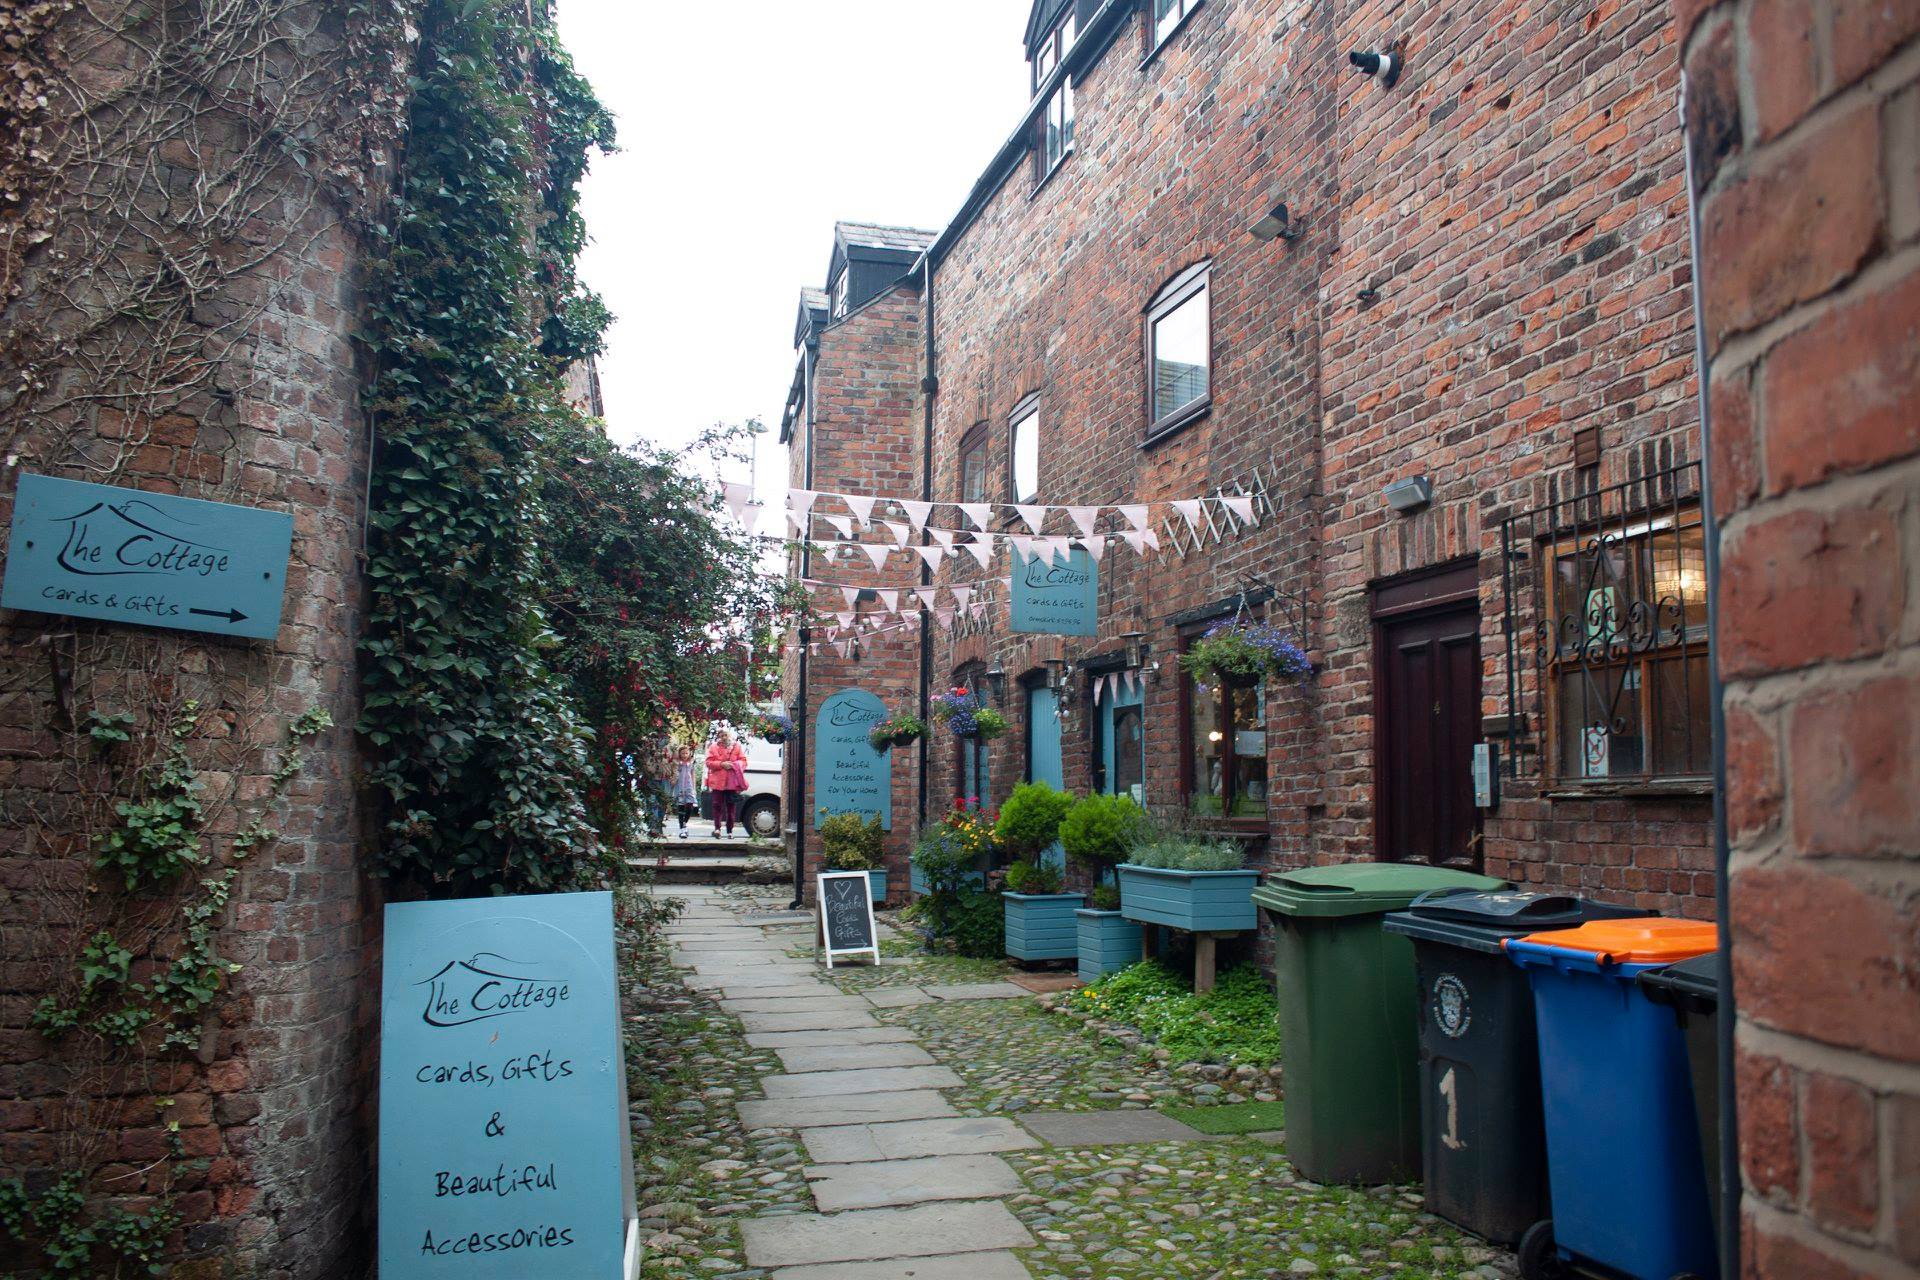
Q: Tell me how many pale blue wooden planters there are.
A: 5